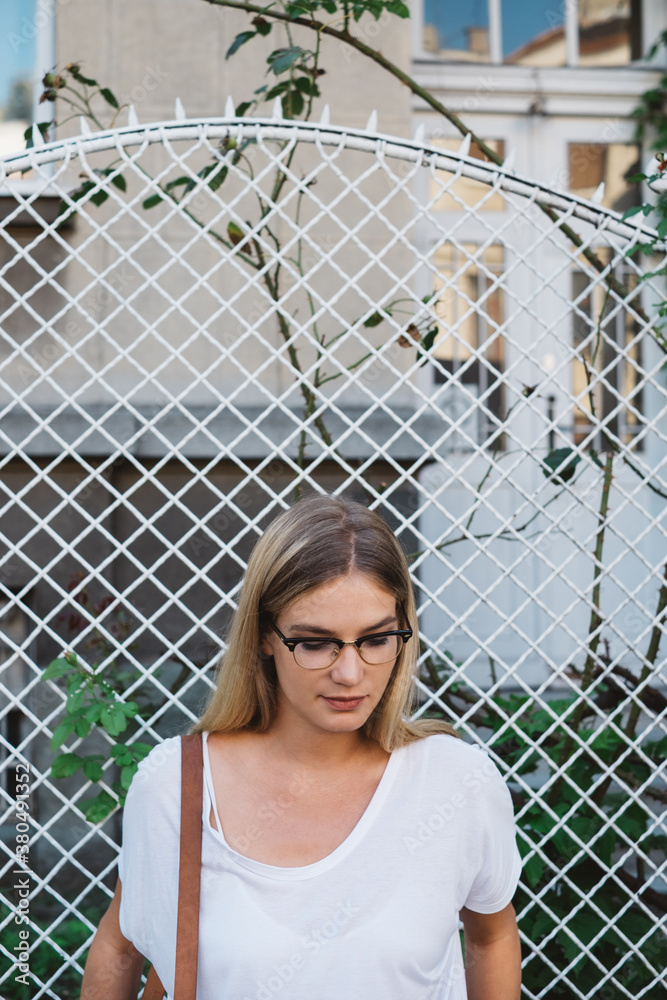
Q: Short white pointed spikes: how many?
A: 14